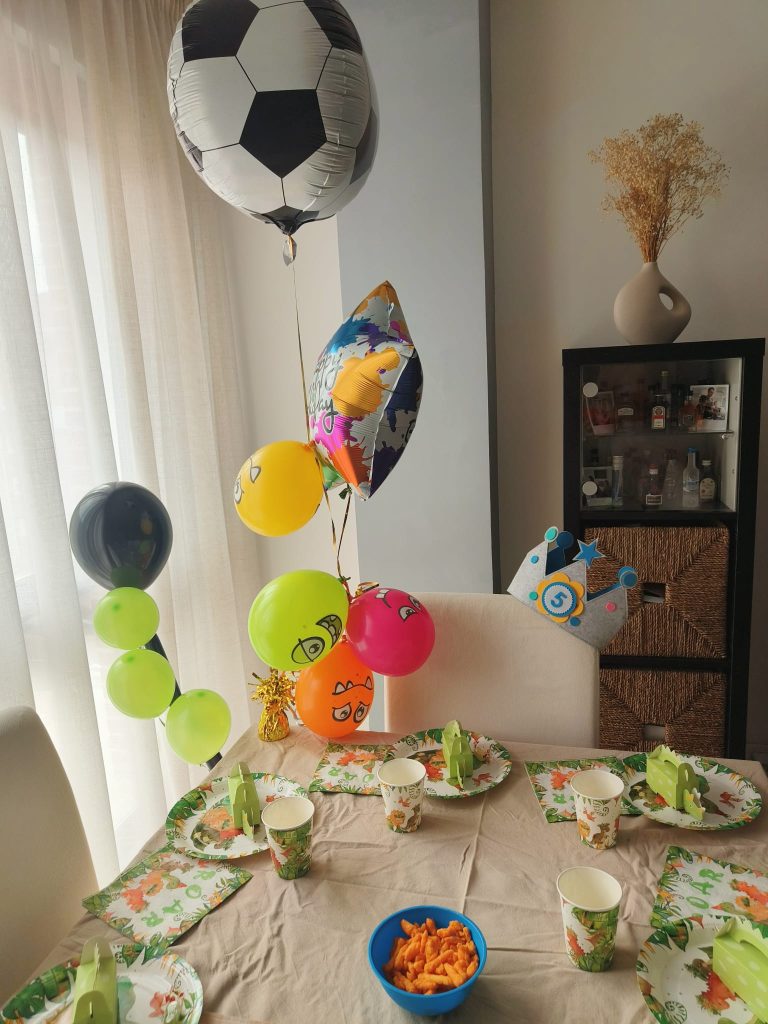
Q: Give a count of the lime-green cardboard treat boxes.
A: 5